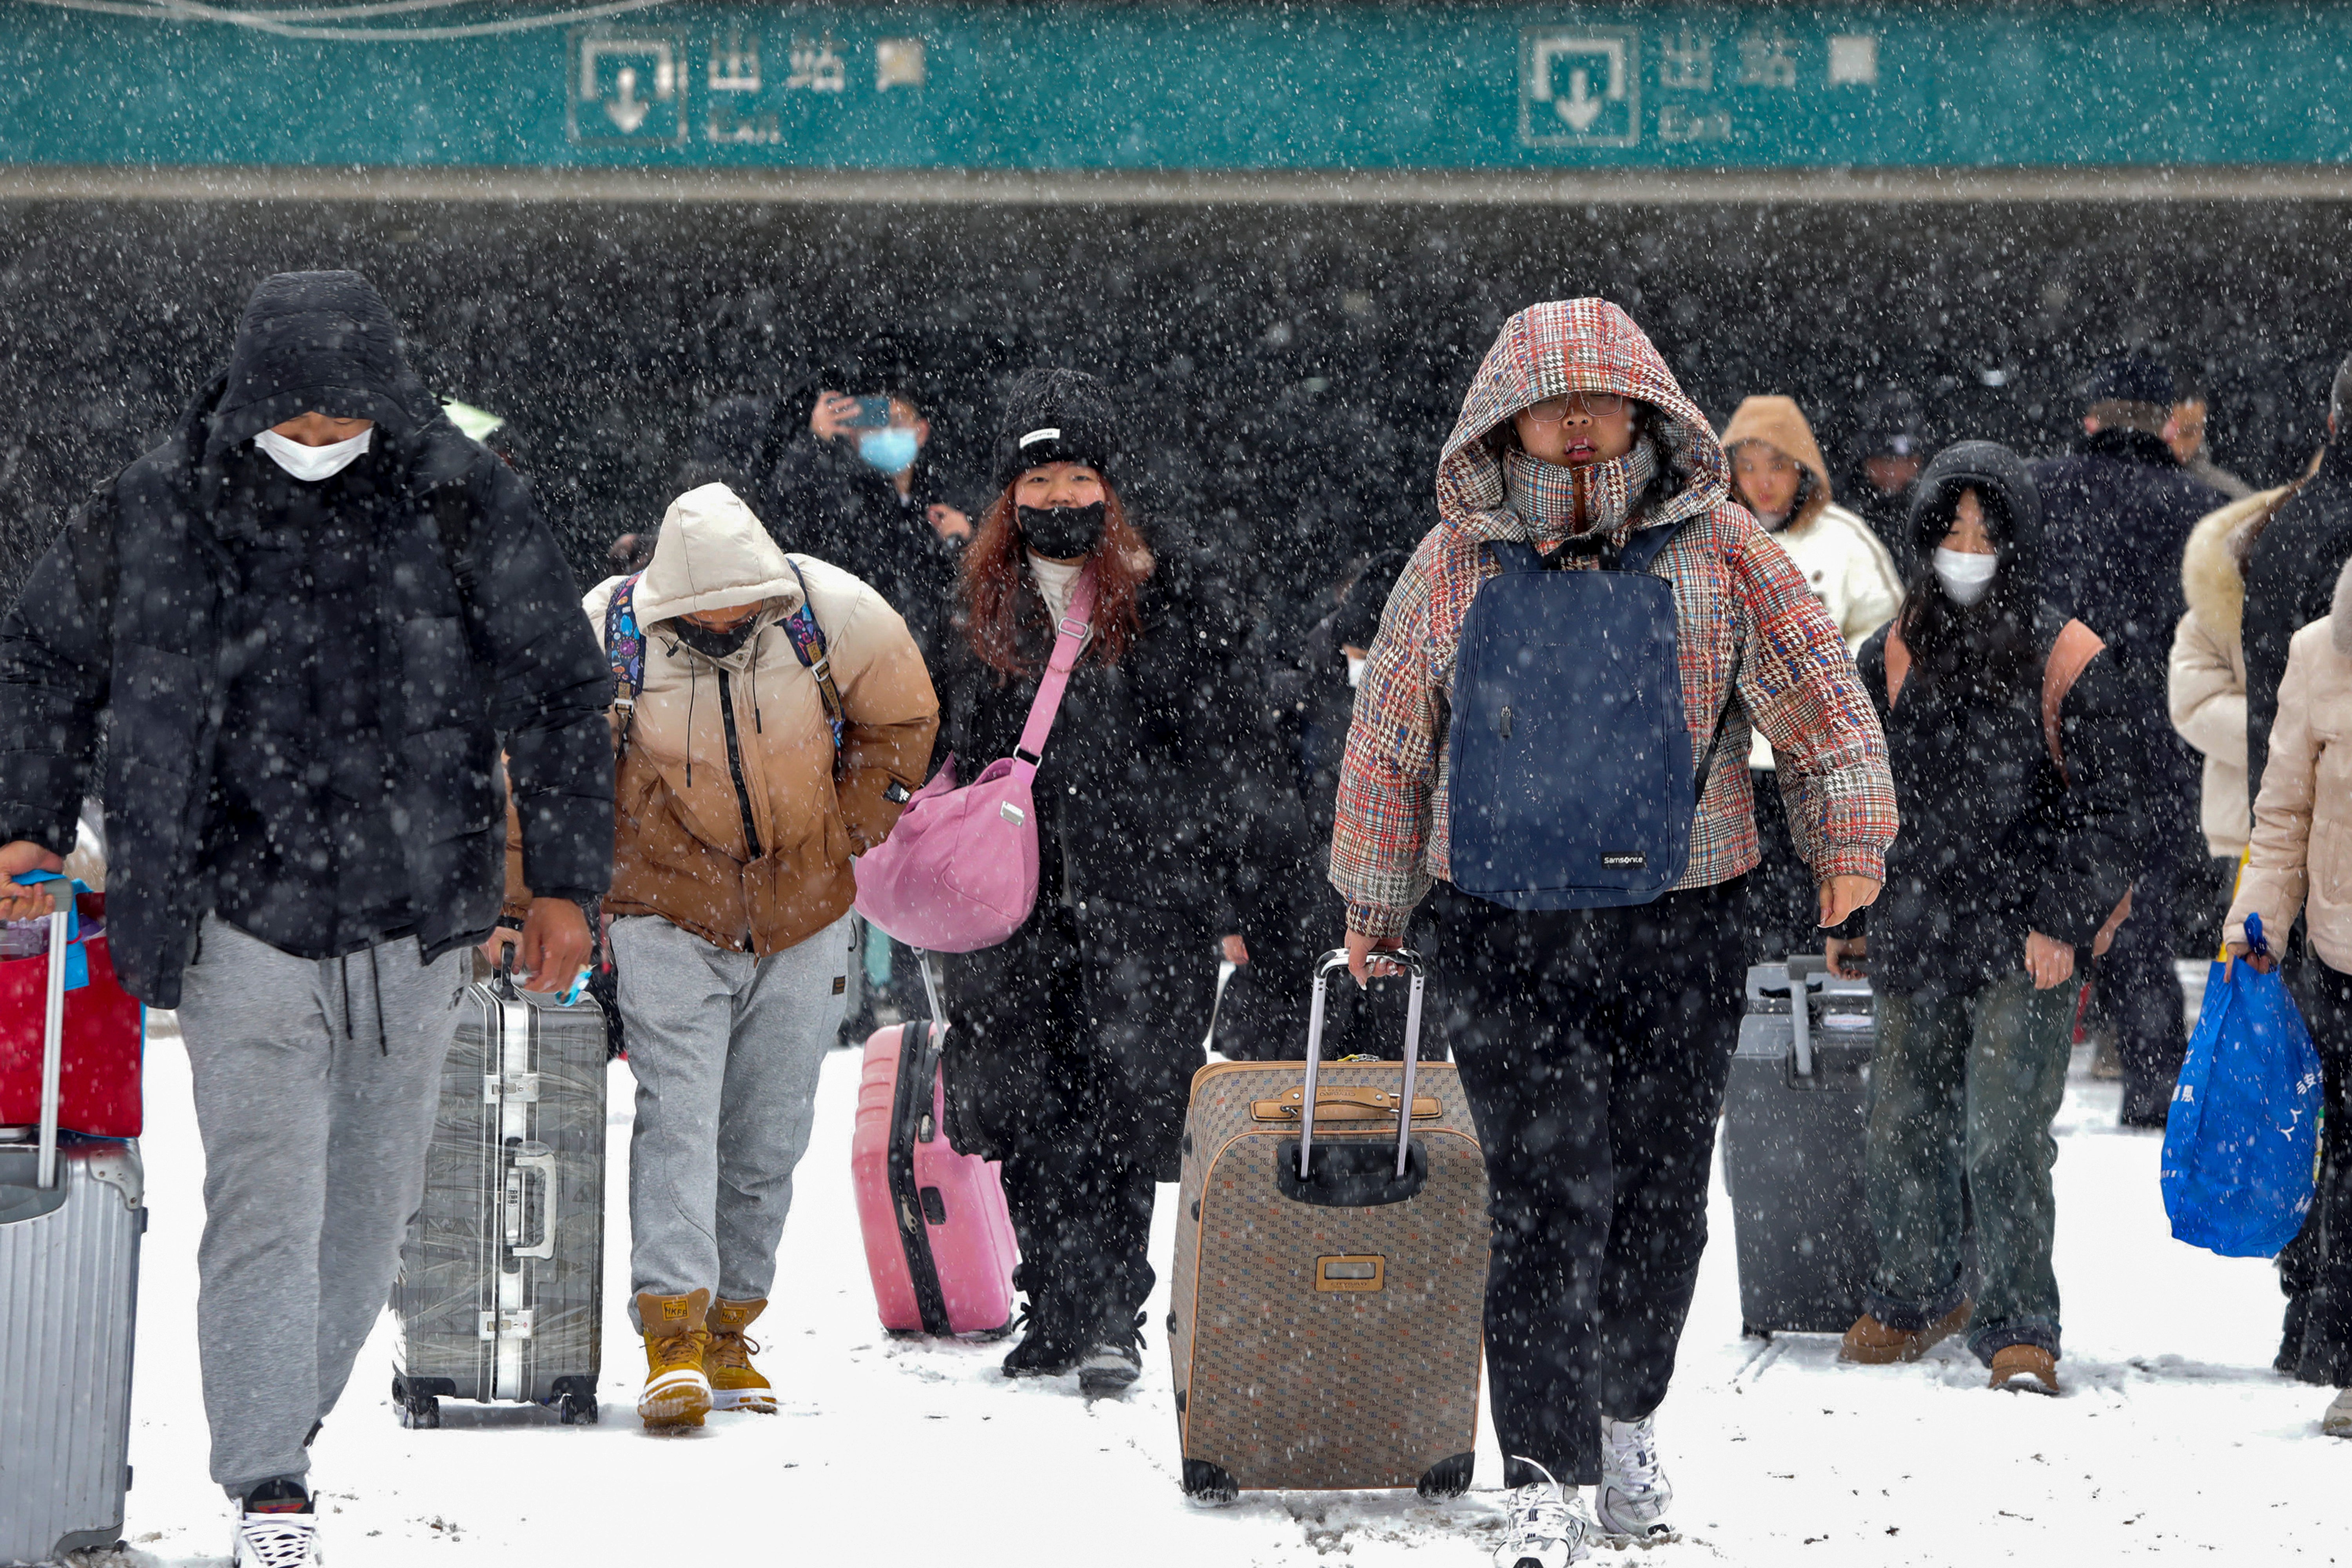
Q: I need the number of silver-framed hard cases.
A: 2